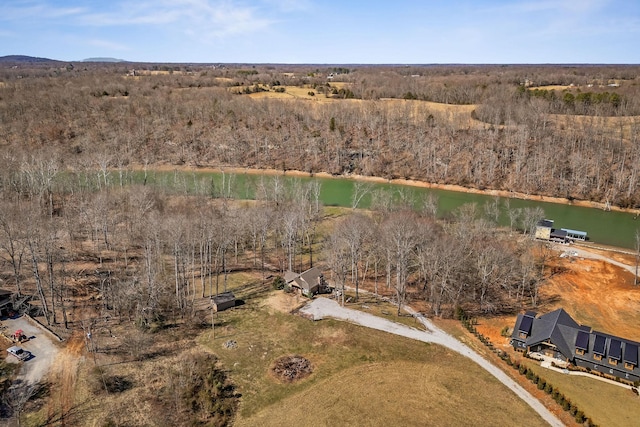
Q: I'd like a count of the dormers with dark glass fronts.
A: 5